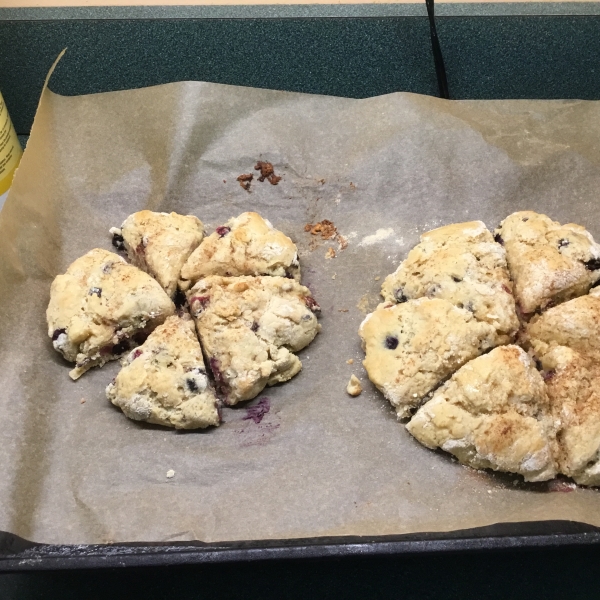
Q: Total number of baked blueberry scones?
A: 11